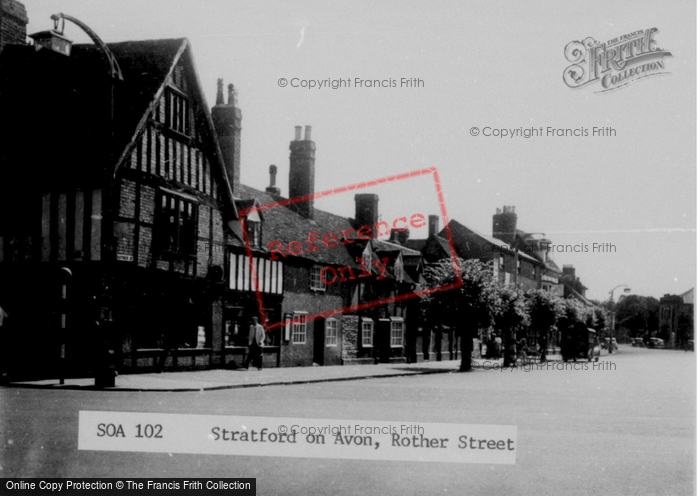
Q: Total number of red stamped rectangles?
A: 1